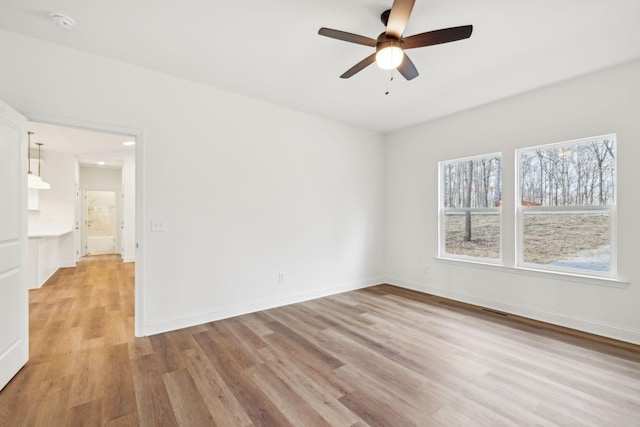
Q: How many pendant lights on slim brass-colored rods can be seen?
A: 2